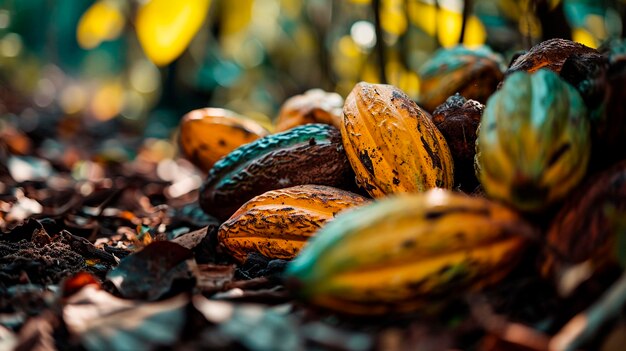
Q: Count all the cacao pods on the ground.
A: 11